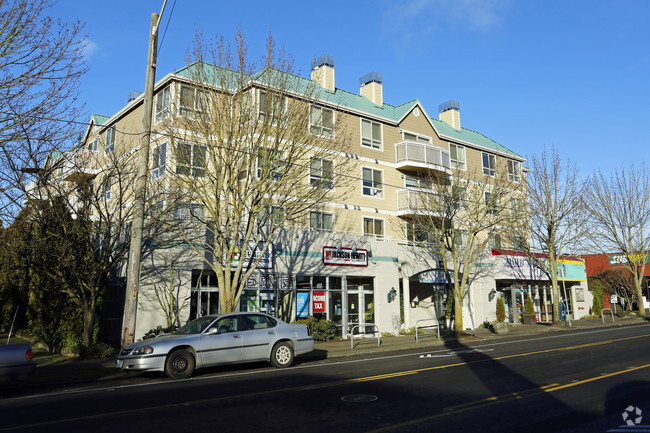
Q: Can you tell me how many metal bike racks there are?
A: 3